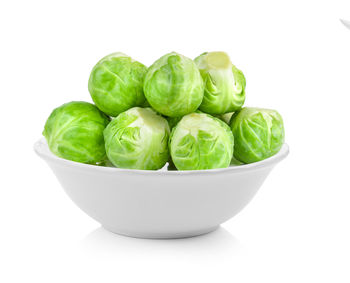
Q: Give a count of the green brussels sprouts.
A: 7